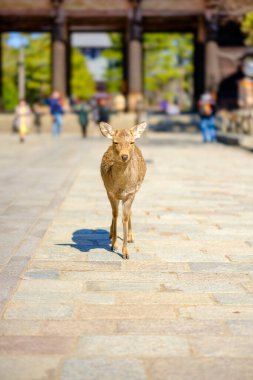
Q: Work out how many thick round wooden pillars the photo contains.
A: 3